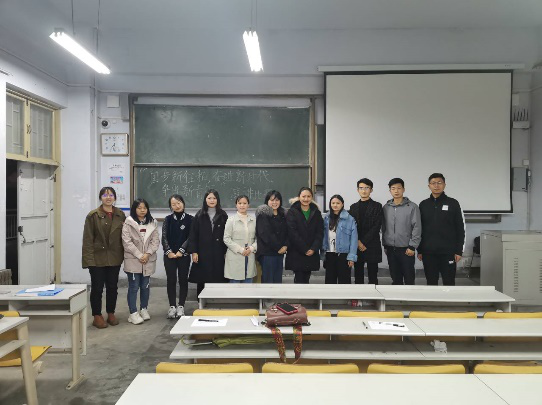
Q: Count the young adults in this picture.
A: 11